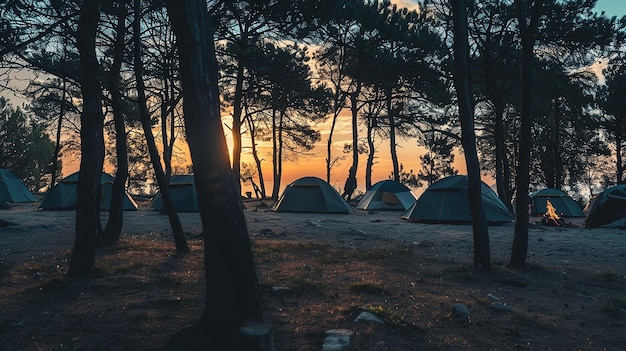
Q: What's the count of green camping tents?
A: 8